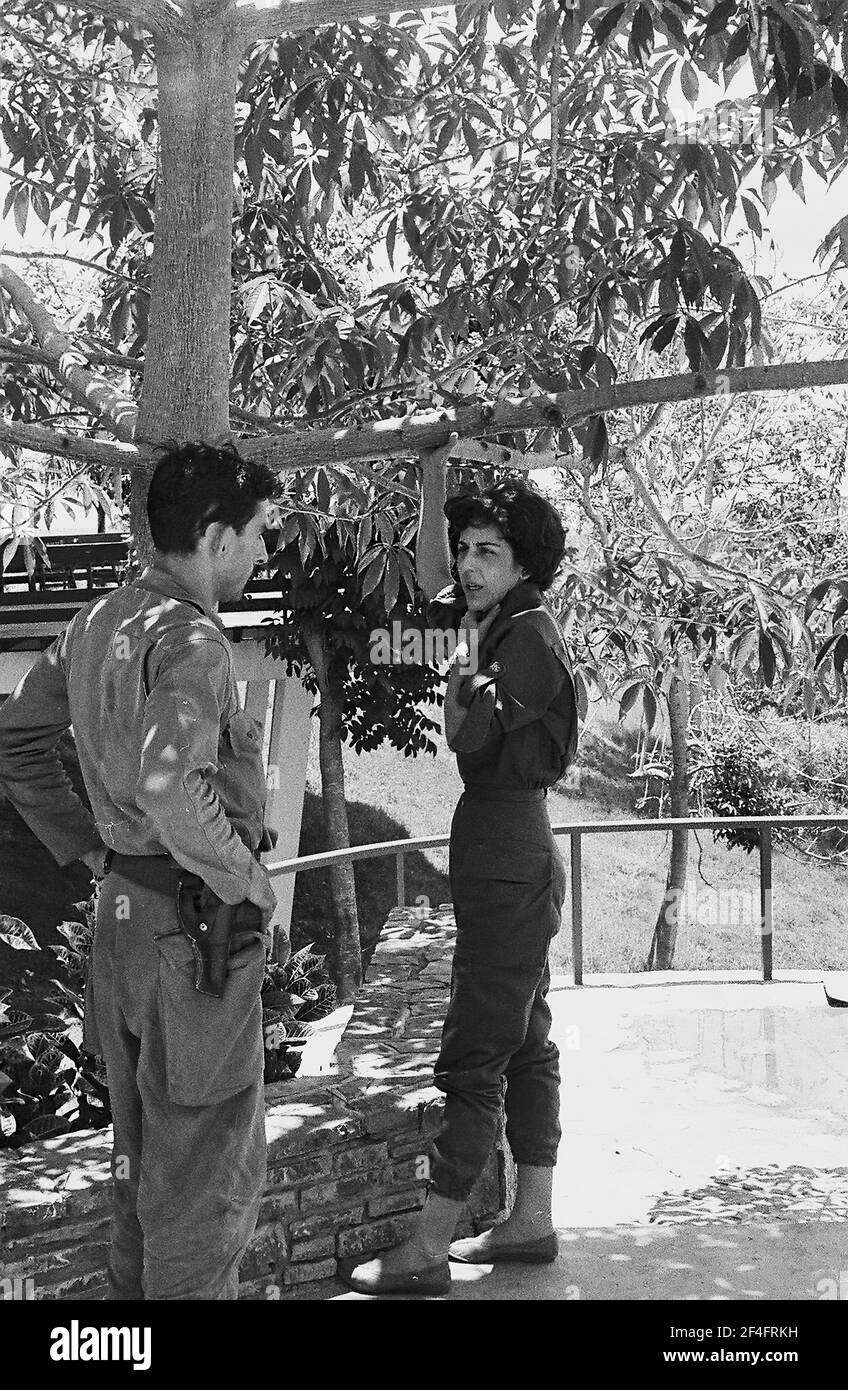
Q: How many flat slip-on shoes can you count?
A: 2